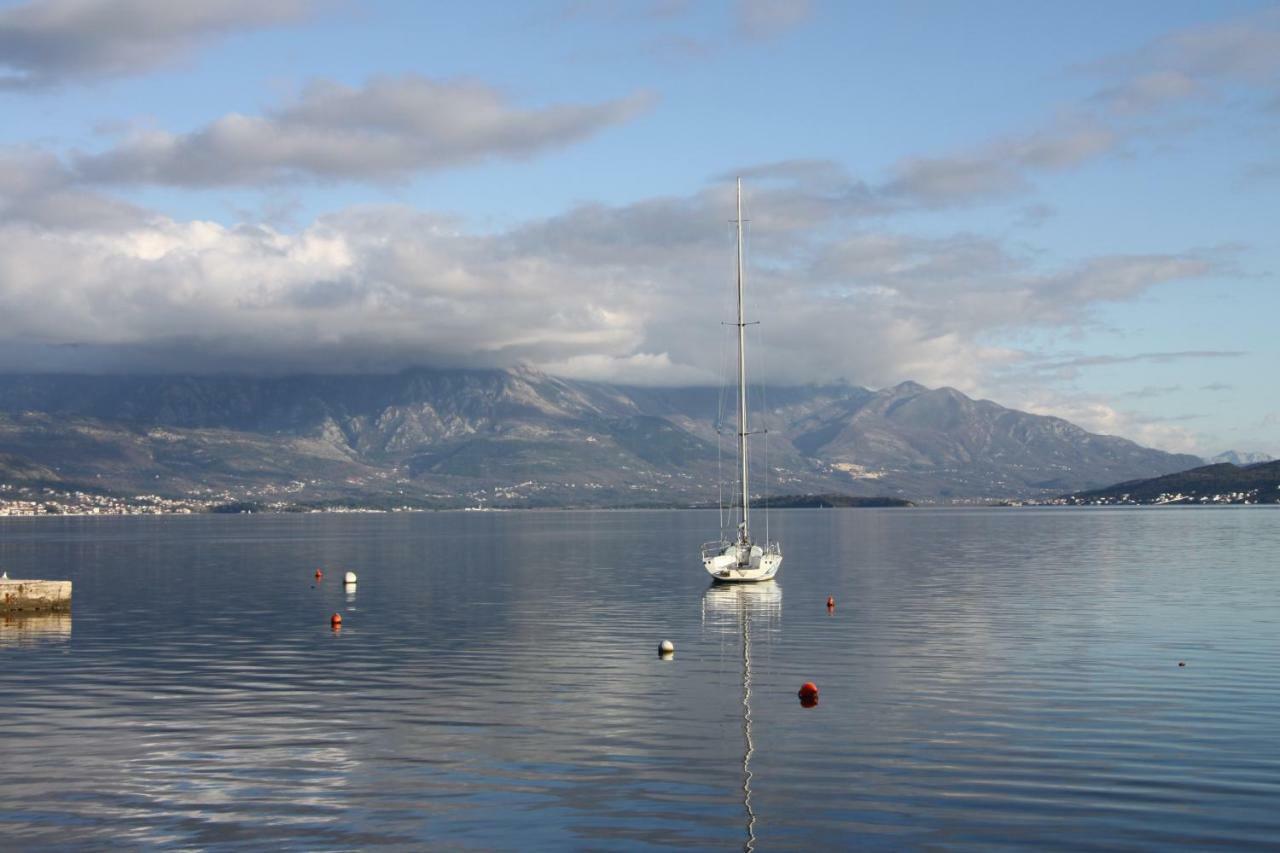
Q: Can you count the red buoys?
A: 4